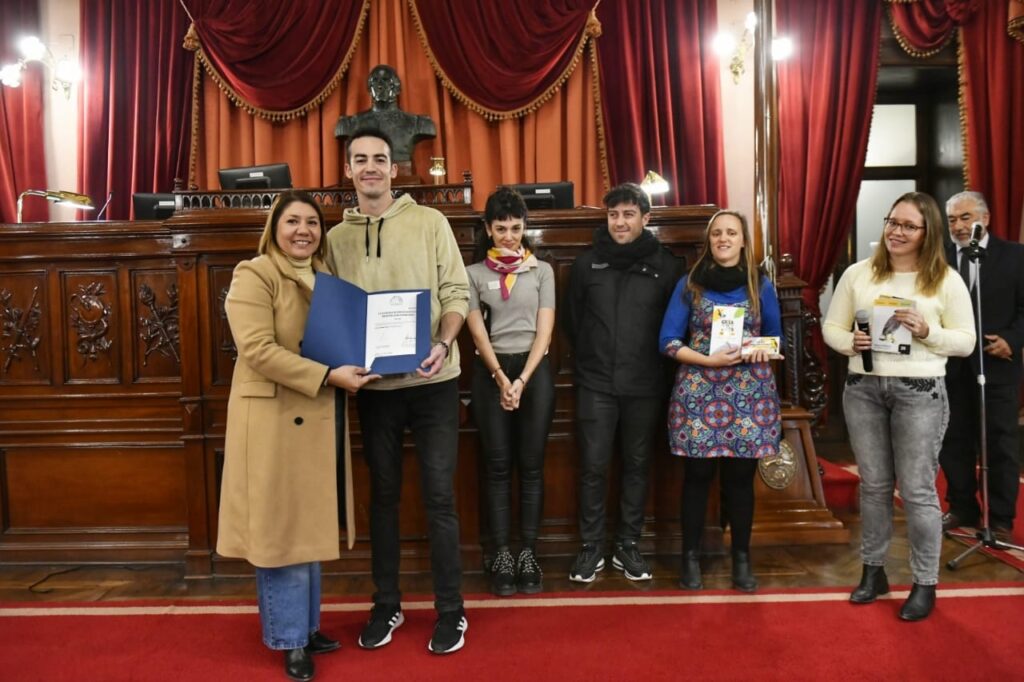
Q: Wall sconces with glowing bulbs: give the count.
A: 2